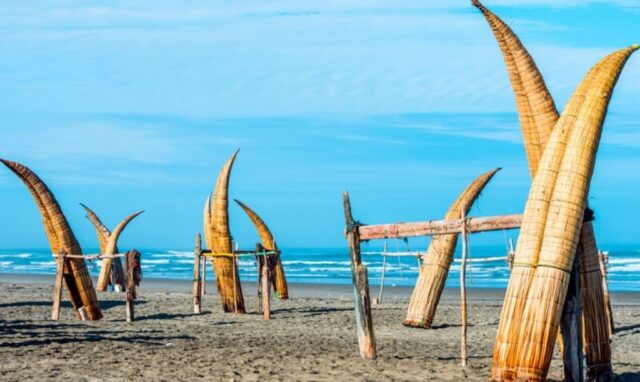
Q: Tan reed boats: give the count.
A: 9